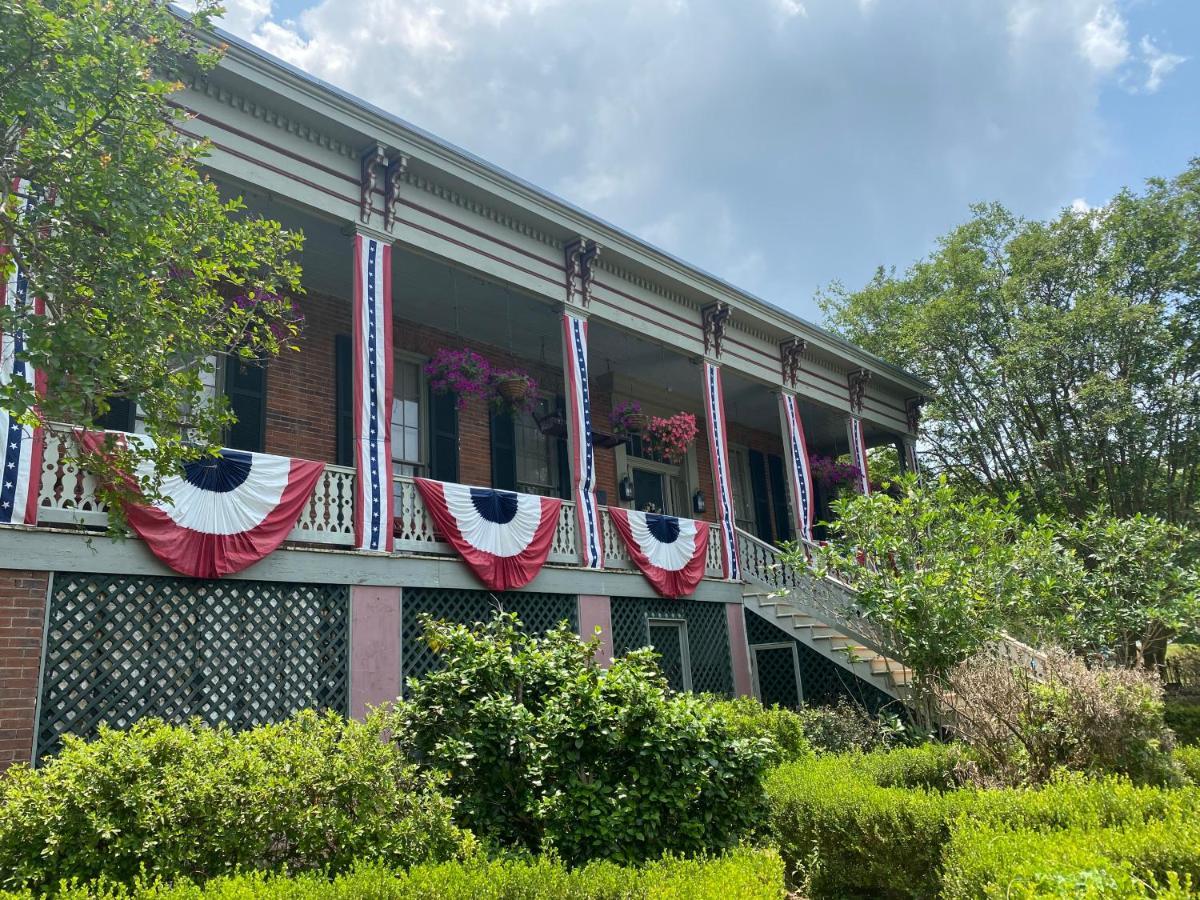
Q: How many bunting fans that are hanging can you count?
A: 3